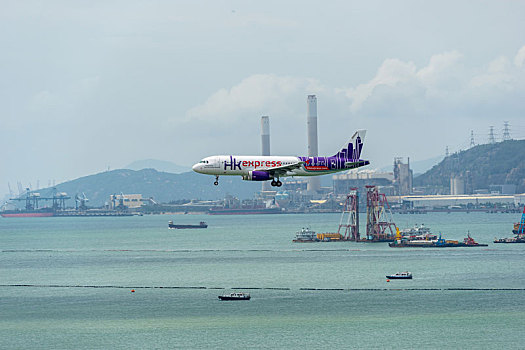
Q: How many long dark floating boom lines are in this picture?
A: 2